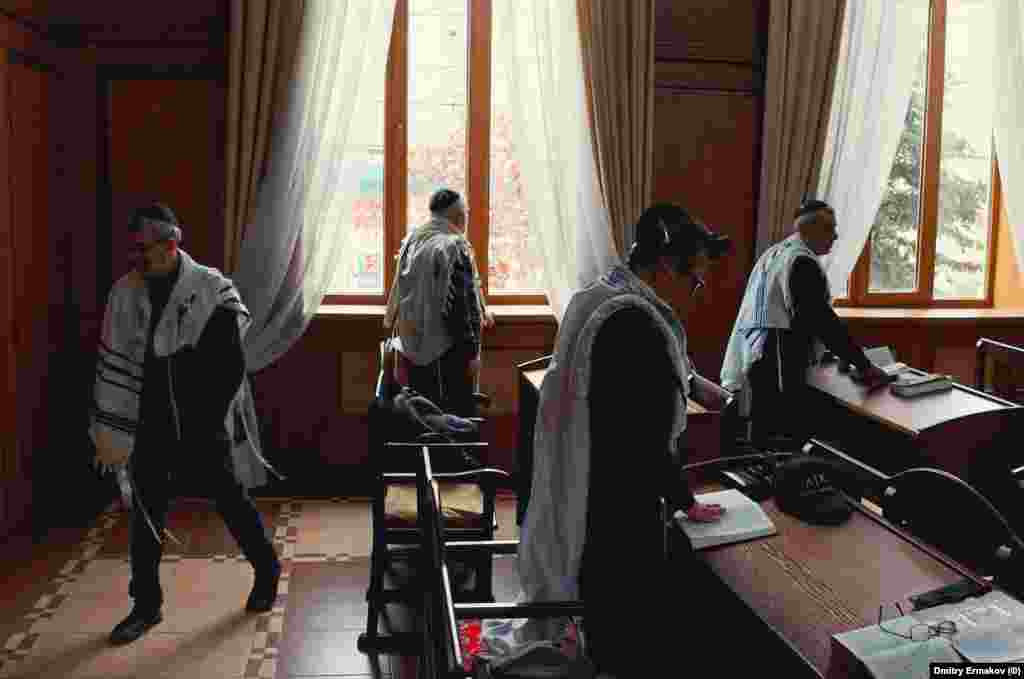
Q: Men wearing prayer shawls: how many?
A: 4